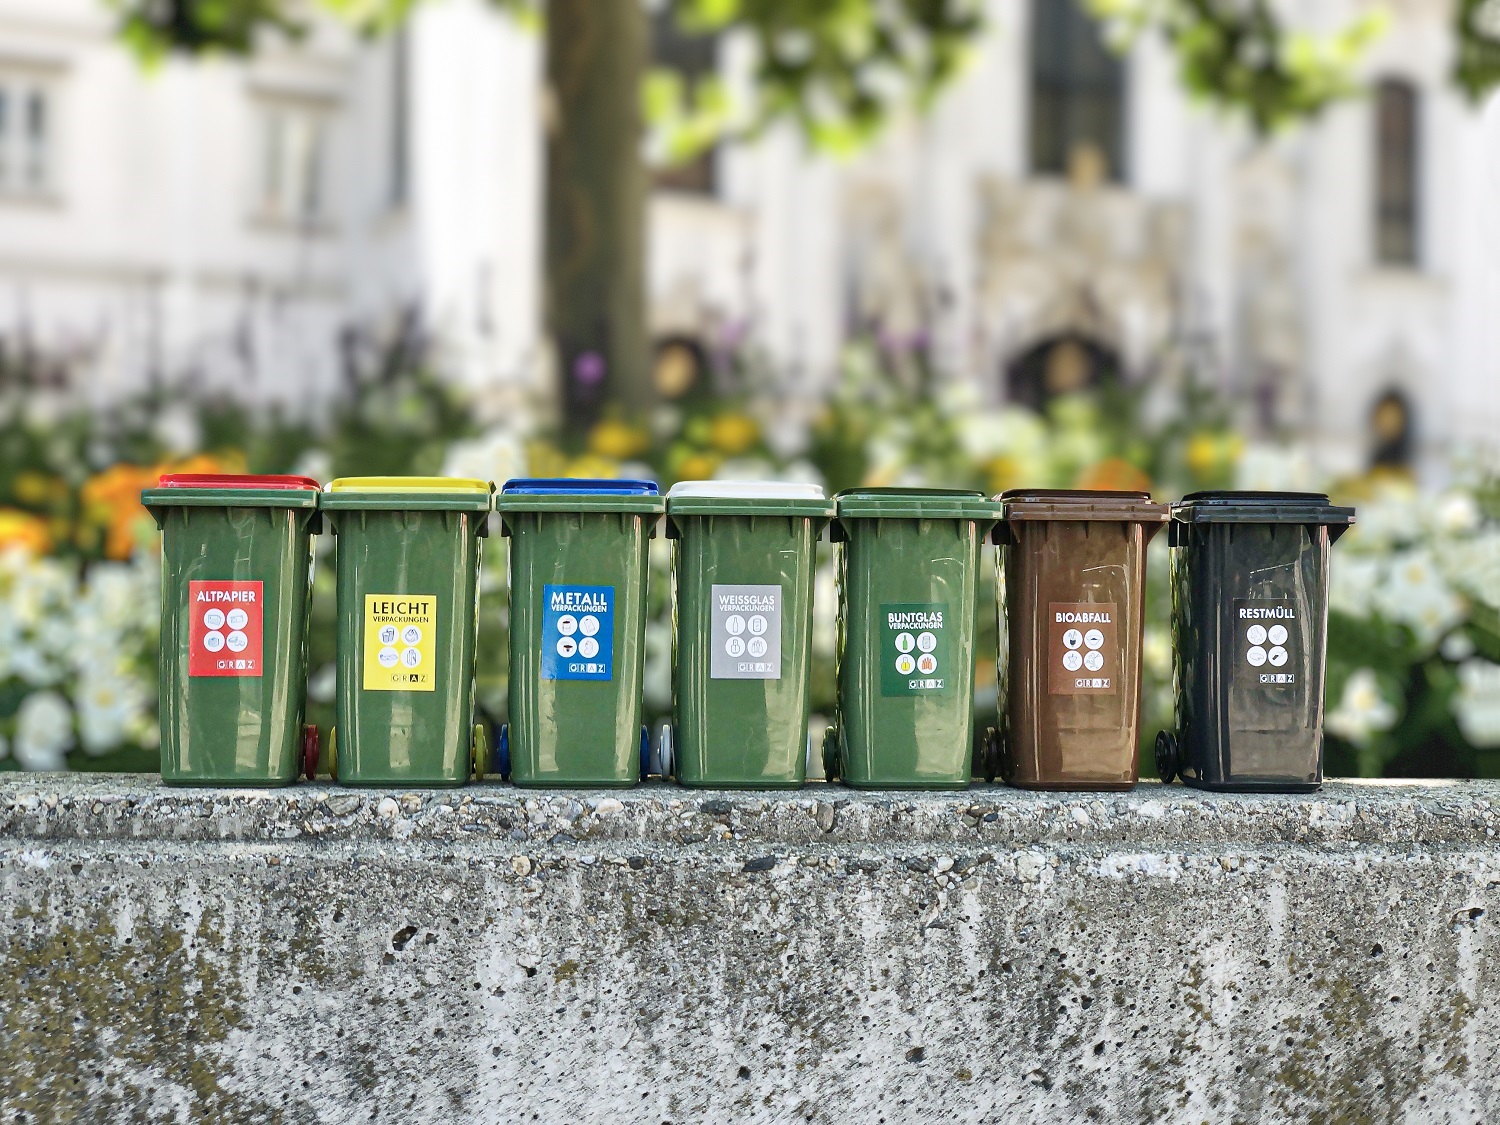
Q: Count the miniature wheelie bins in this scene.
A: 7